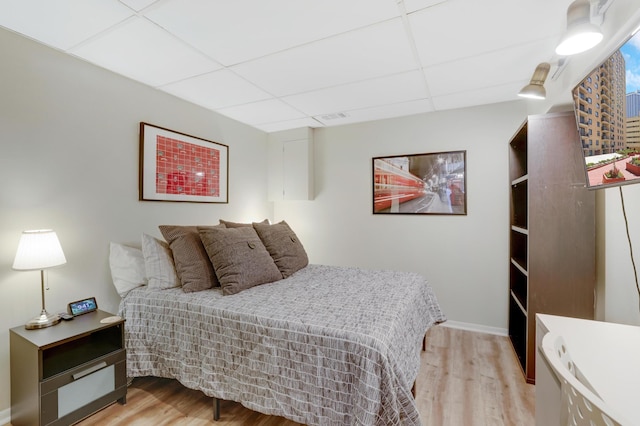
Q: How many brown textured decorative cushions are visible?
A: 4